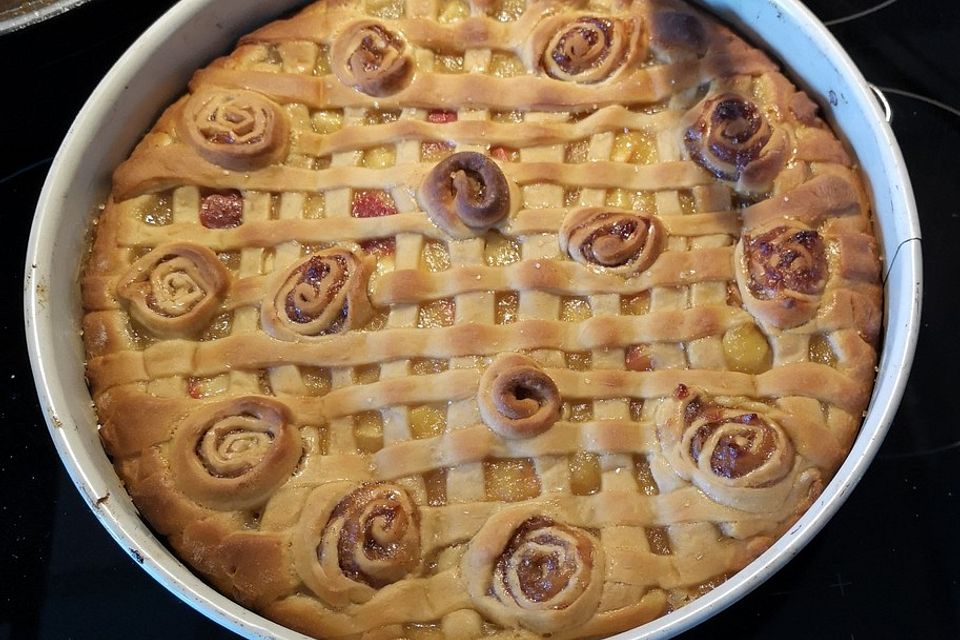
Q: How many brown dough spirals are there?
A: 14